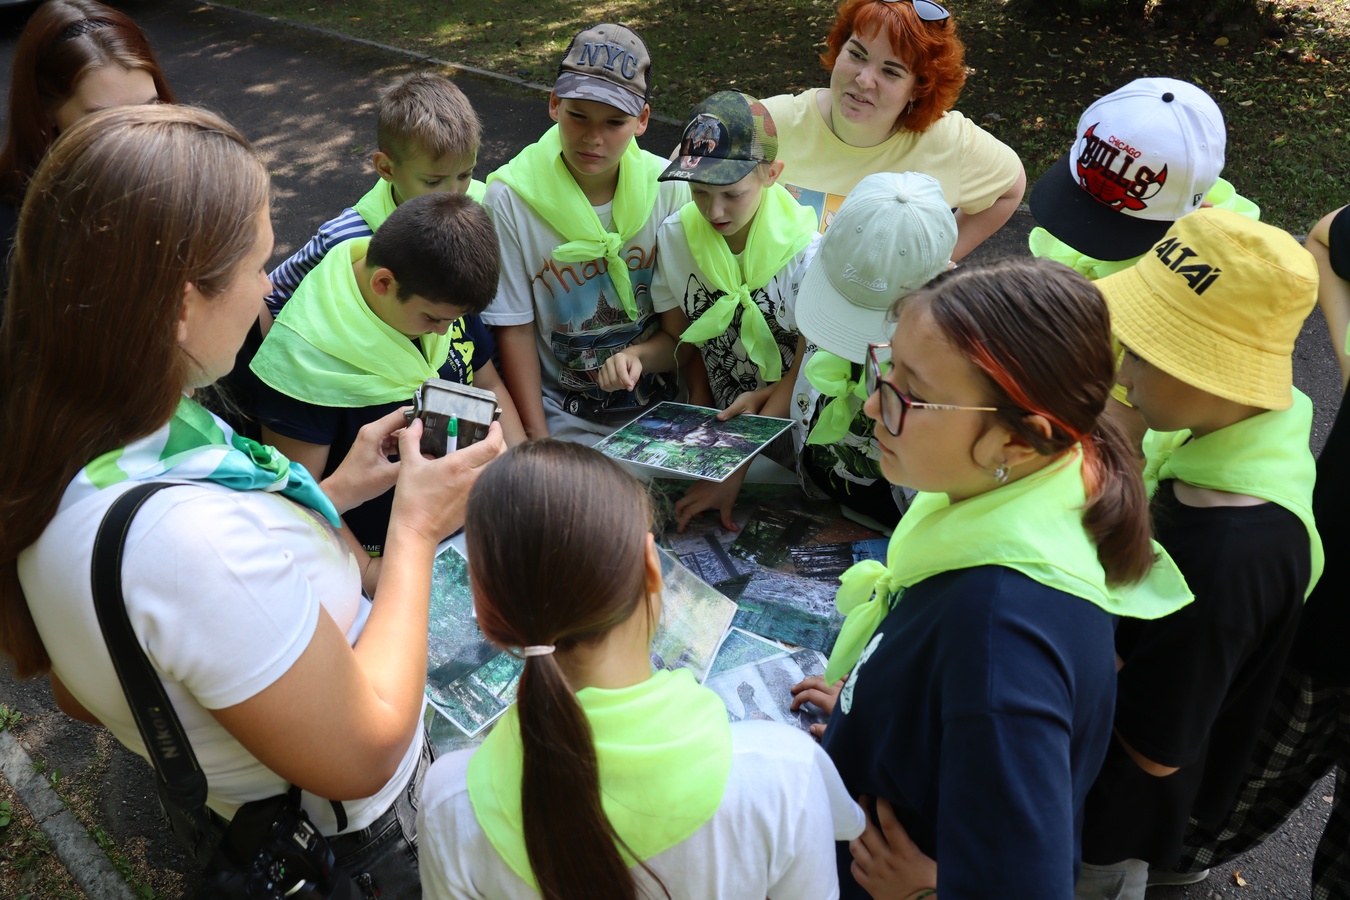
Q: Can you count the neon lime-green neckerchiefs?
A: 9